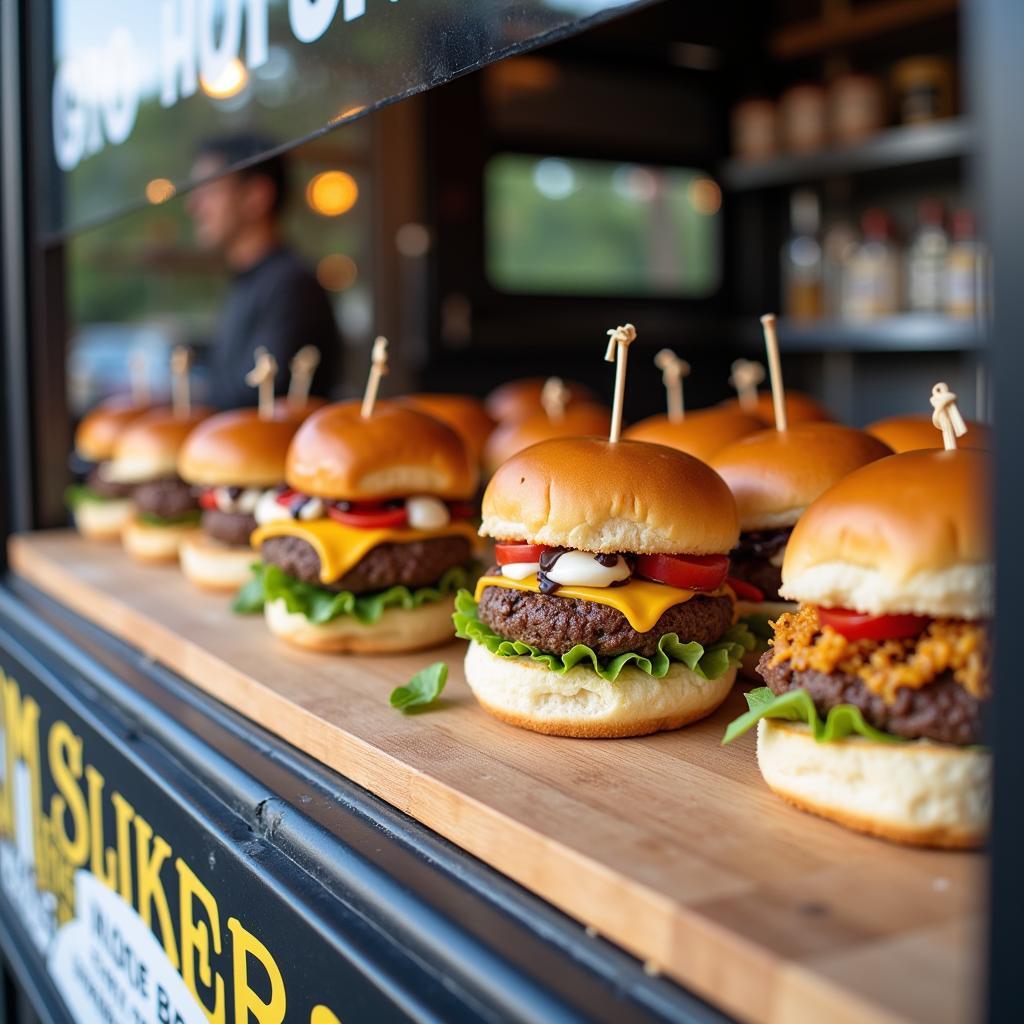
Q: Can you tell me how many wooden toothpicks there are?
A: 11